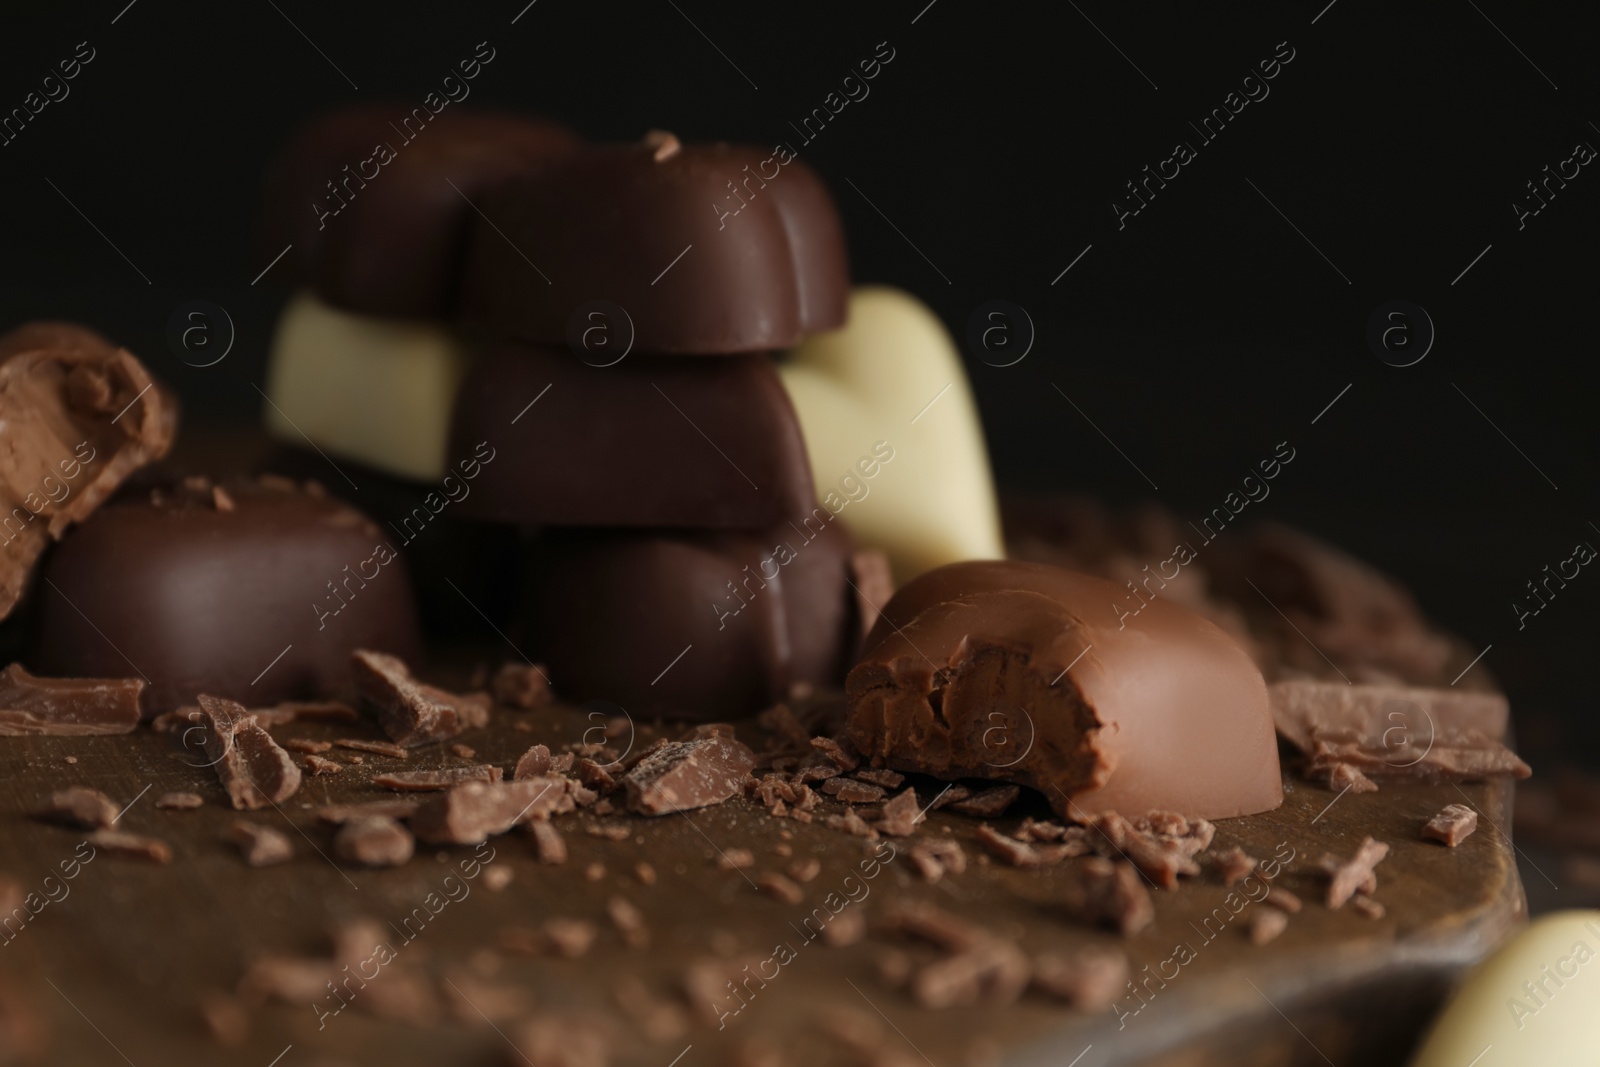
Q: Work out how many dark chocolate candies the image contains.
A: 5